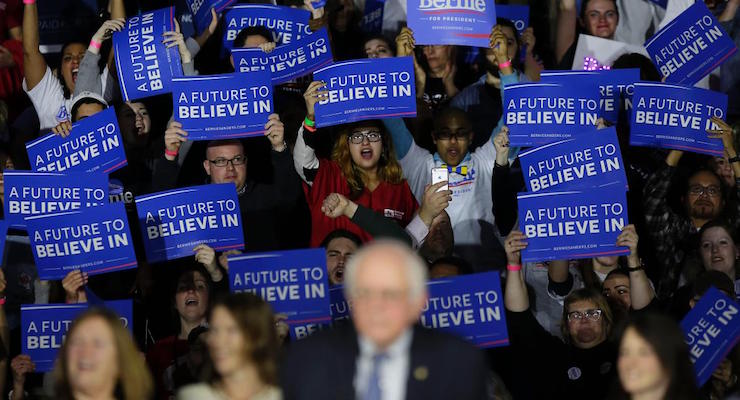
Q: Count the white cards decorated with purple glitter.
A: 1